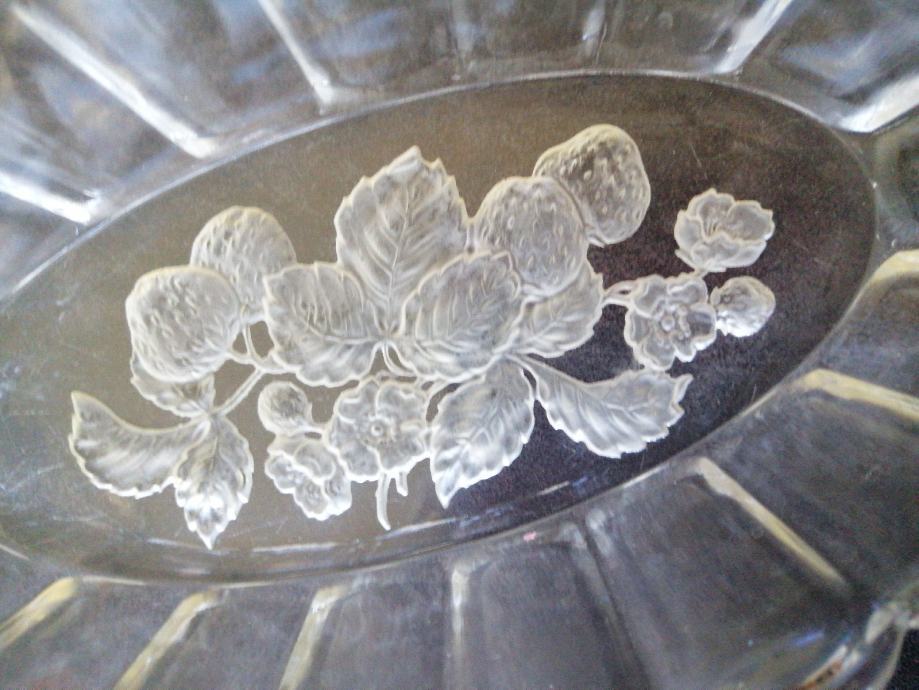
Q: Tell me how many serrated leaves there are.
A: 9